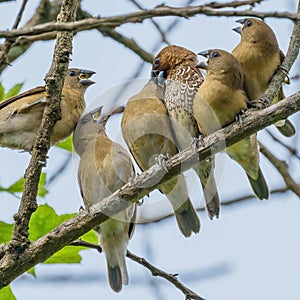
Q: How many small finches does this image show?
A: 6